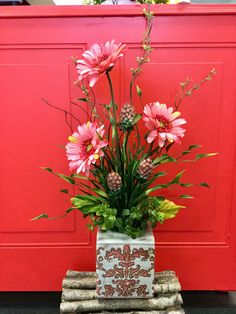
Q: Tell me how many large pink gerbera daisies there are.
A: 3